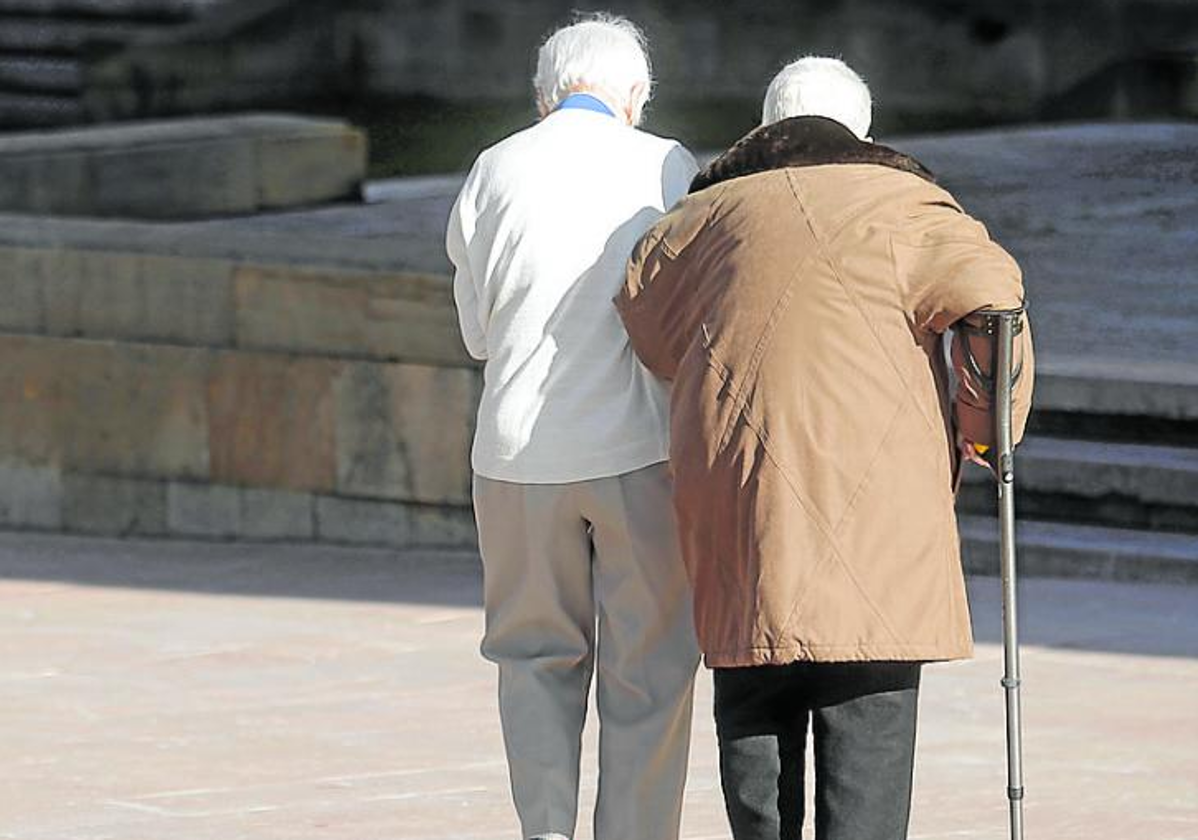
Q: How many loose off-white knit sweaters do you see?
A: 1